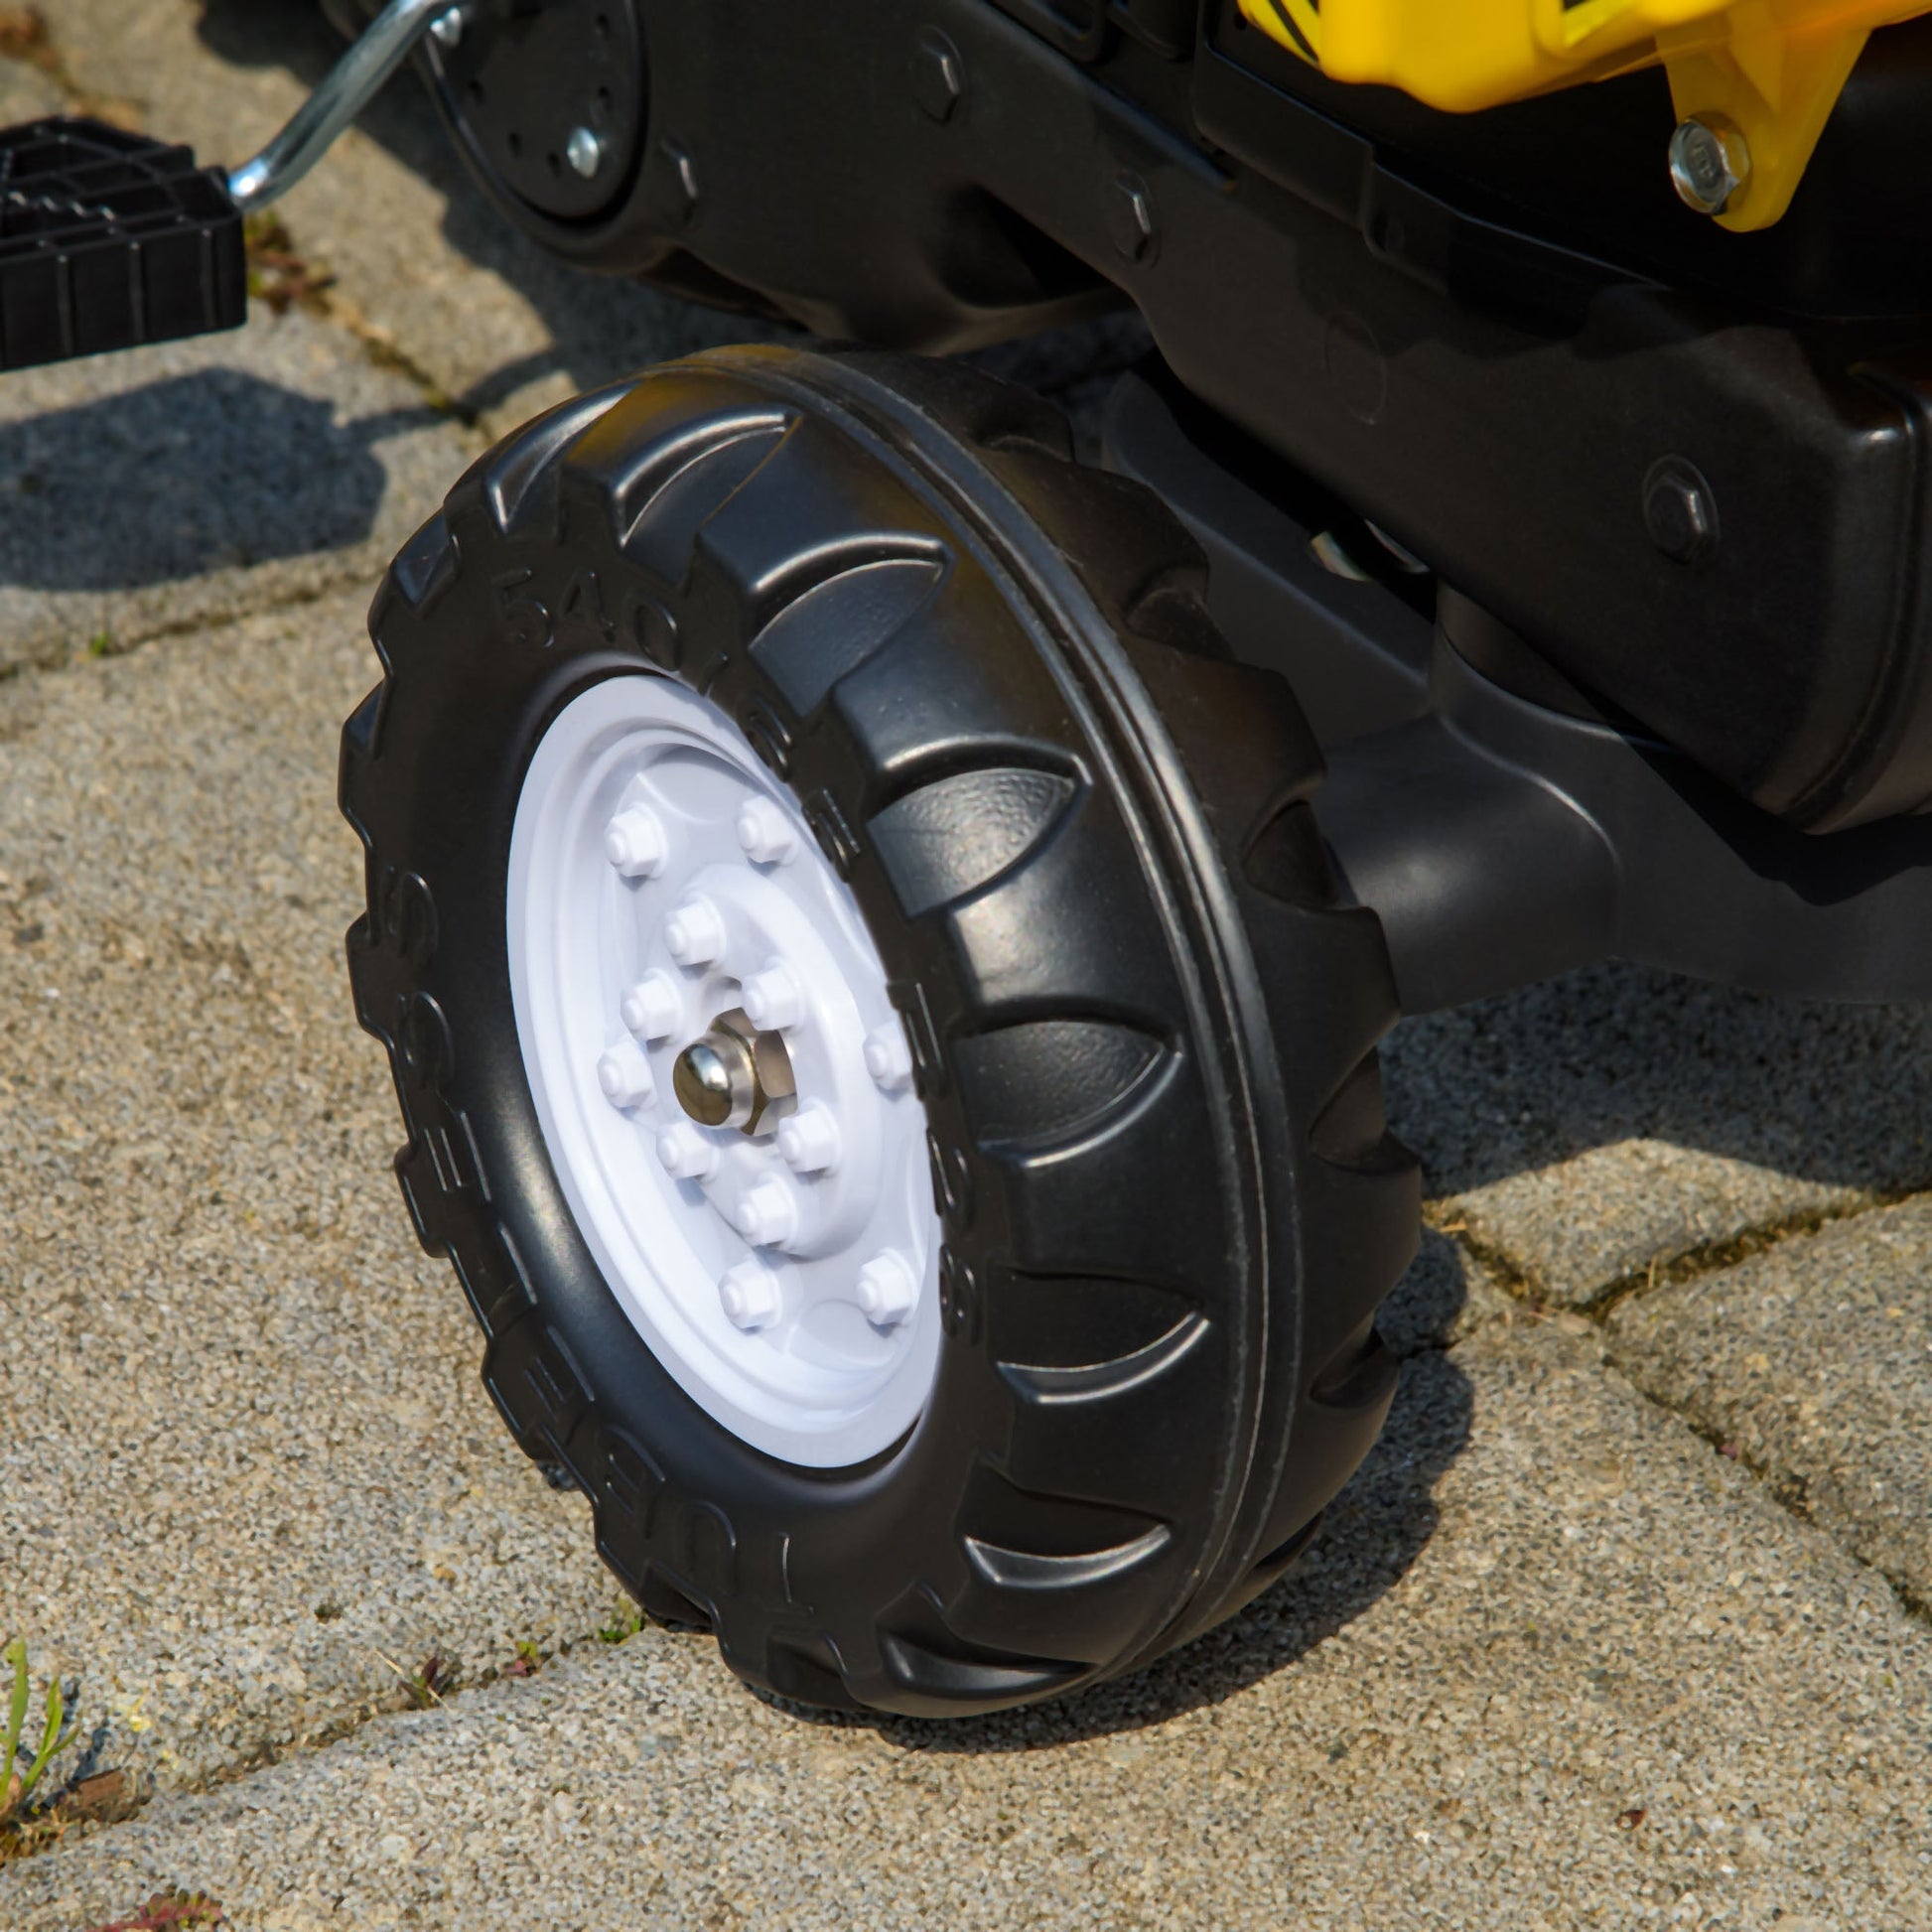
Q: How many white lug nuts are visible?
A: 12